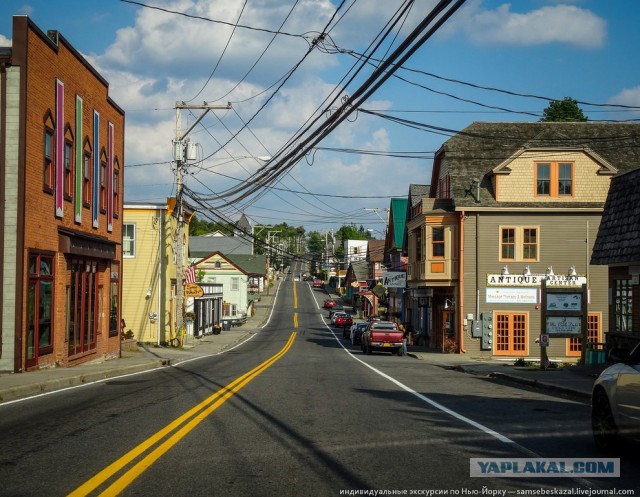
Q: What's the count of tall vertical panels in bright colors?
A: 4